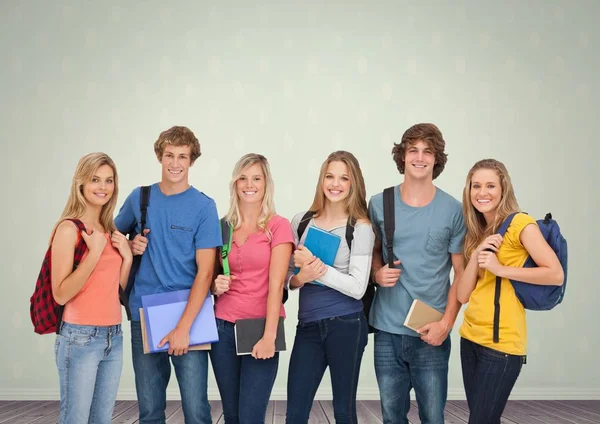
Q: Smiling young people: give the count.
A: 6